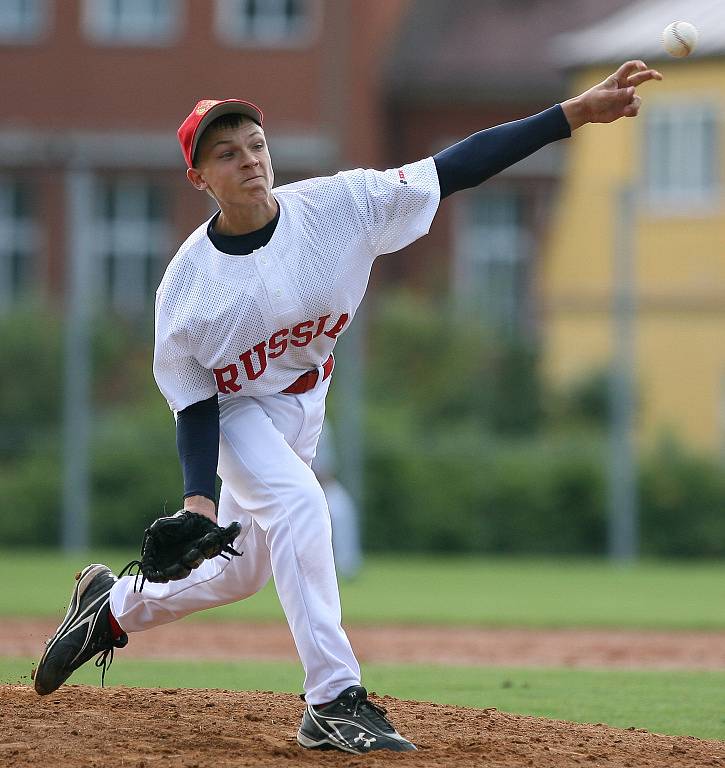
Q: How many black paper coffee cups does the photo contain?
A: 0